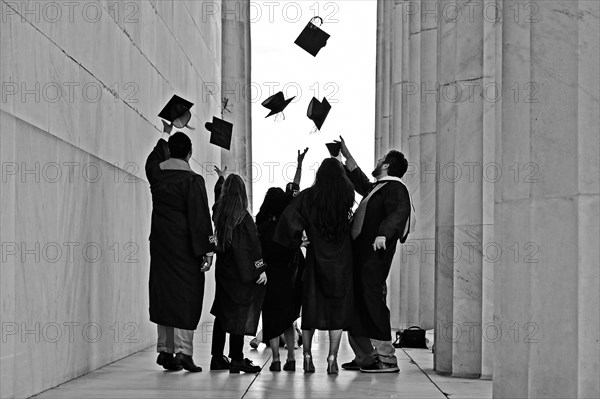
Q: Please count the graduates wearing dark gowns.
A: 5